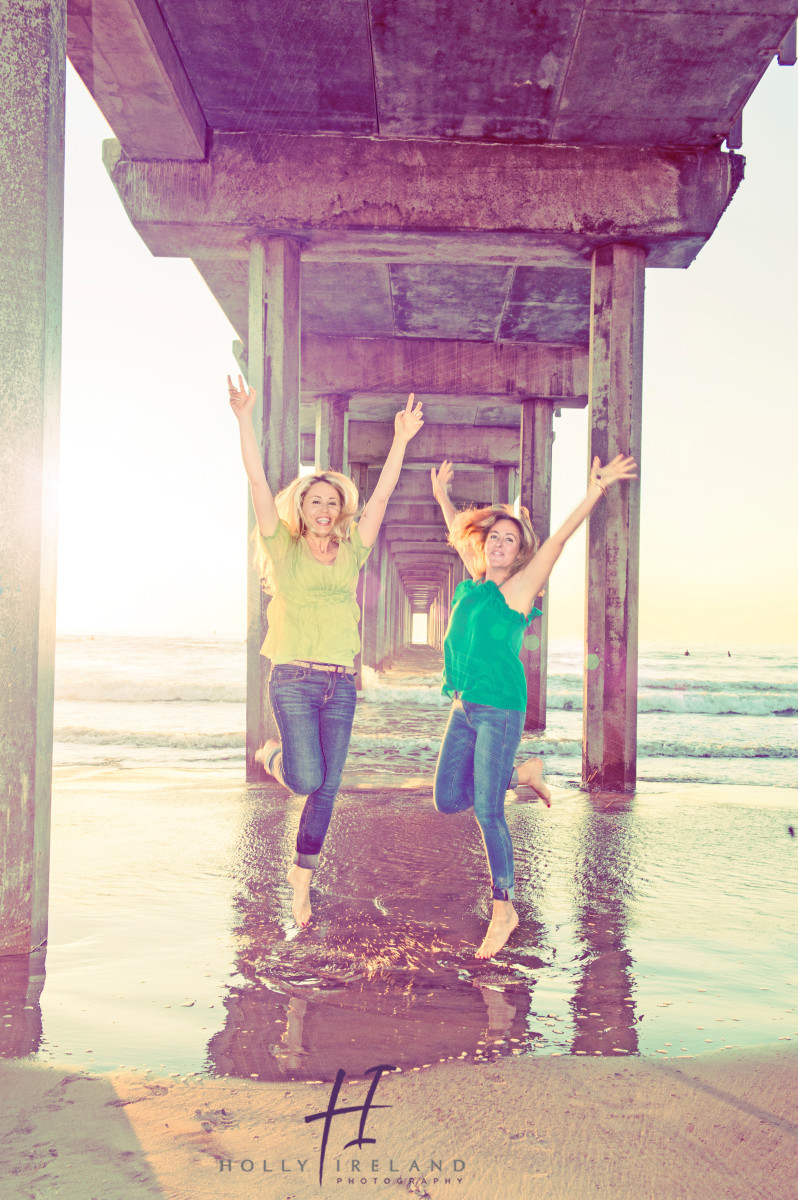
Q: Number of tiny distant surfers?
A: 2